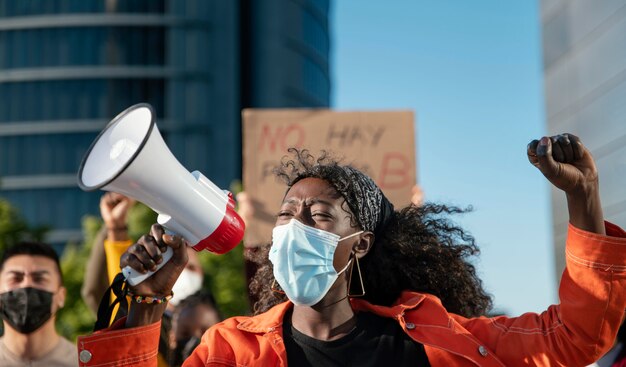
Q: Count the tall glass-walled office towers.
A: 2